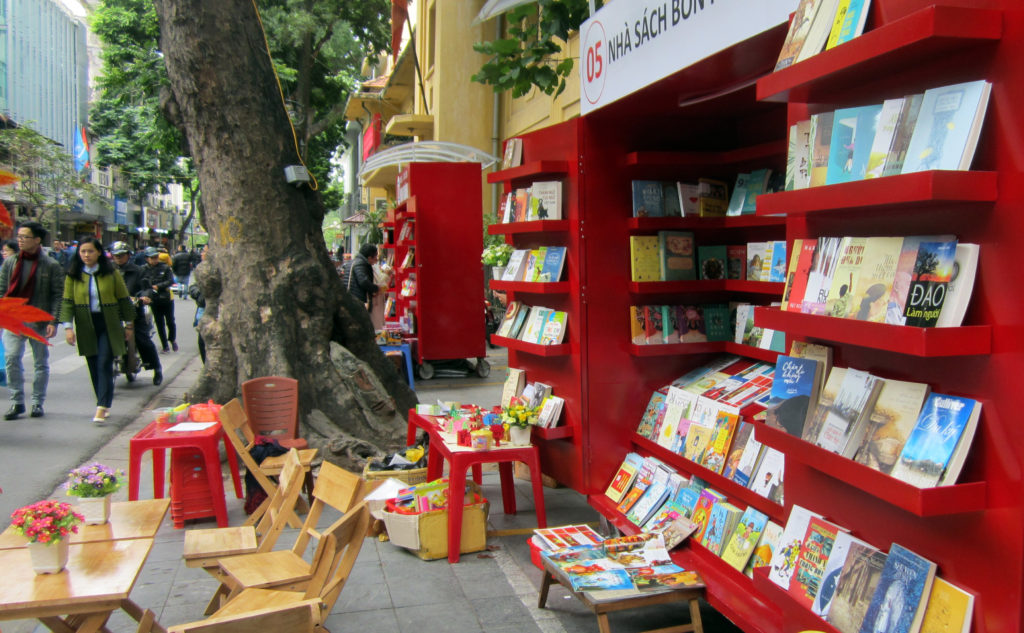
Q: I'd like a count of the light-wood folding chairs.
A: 5